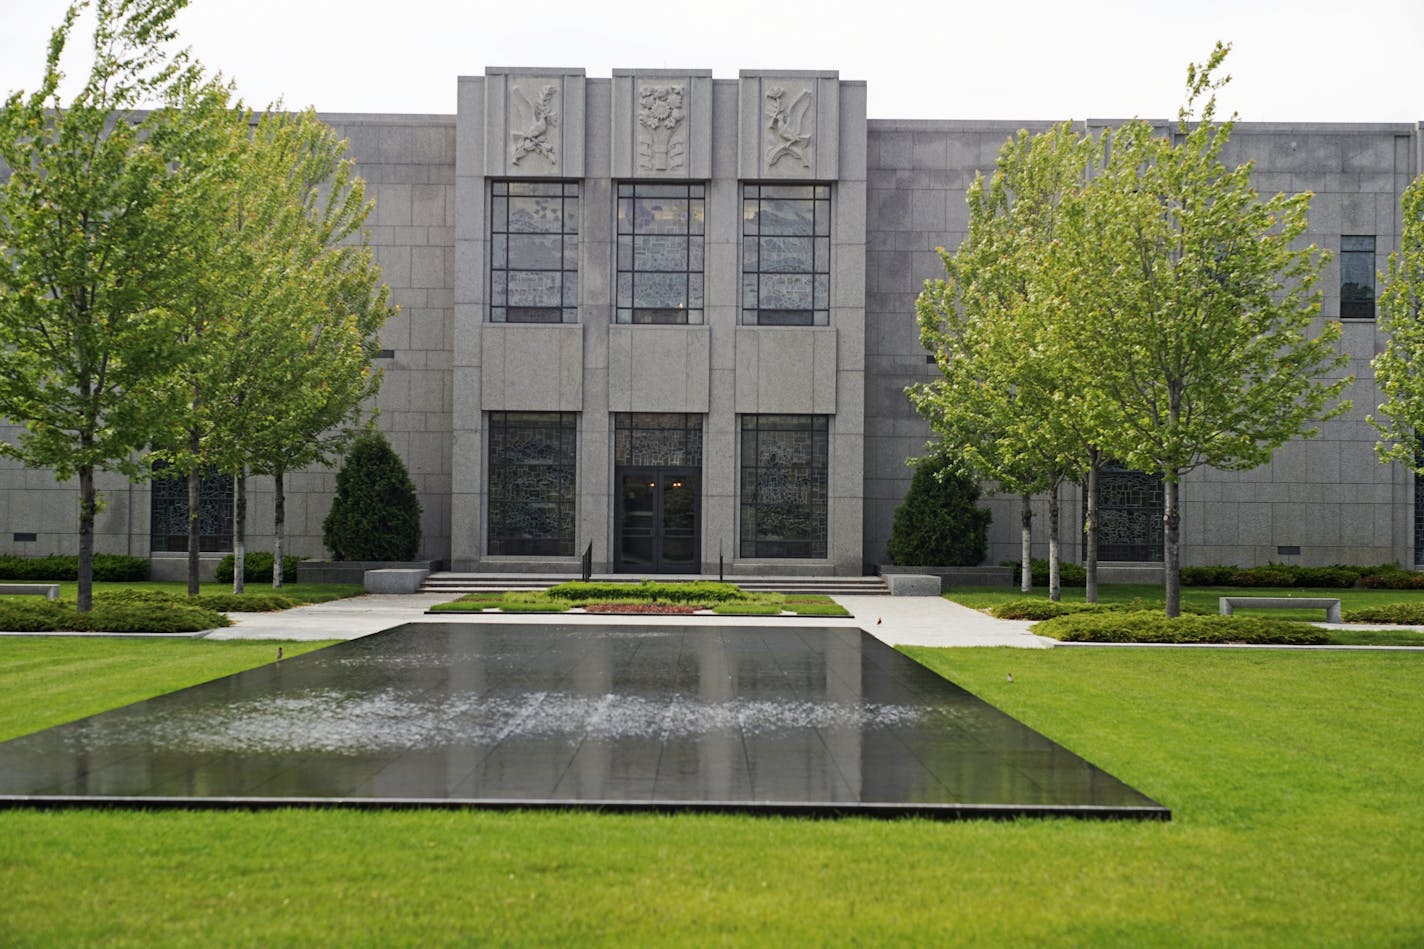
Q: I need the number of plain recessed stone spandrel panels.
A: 3